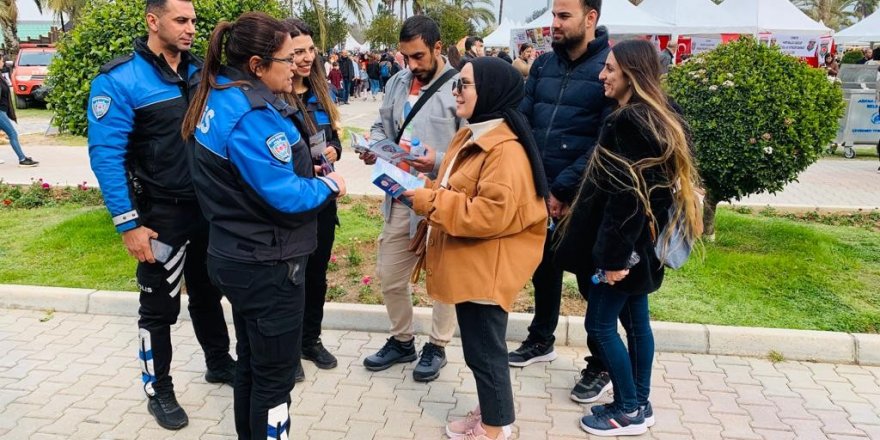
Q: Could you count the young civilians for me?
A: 4